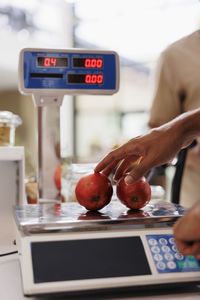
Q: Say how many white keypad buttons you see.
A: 11